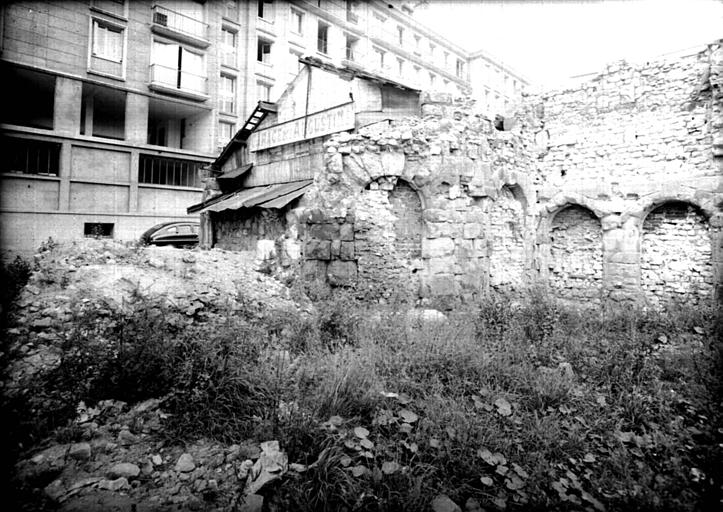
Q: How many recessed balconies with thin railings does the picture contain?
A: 2